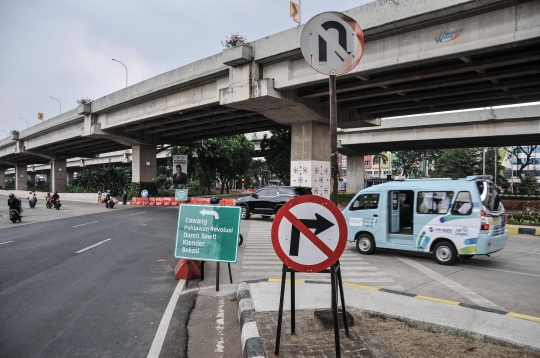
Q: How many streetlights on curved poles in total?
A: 4